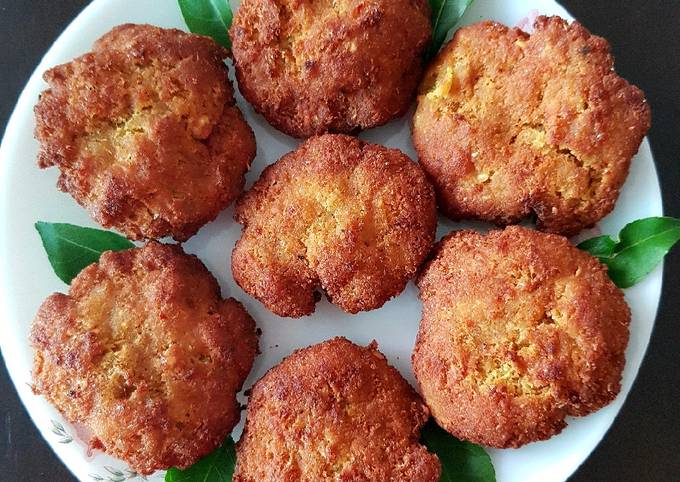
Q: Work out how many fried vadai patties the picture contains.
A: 7